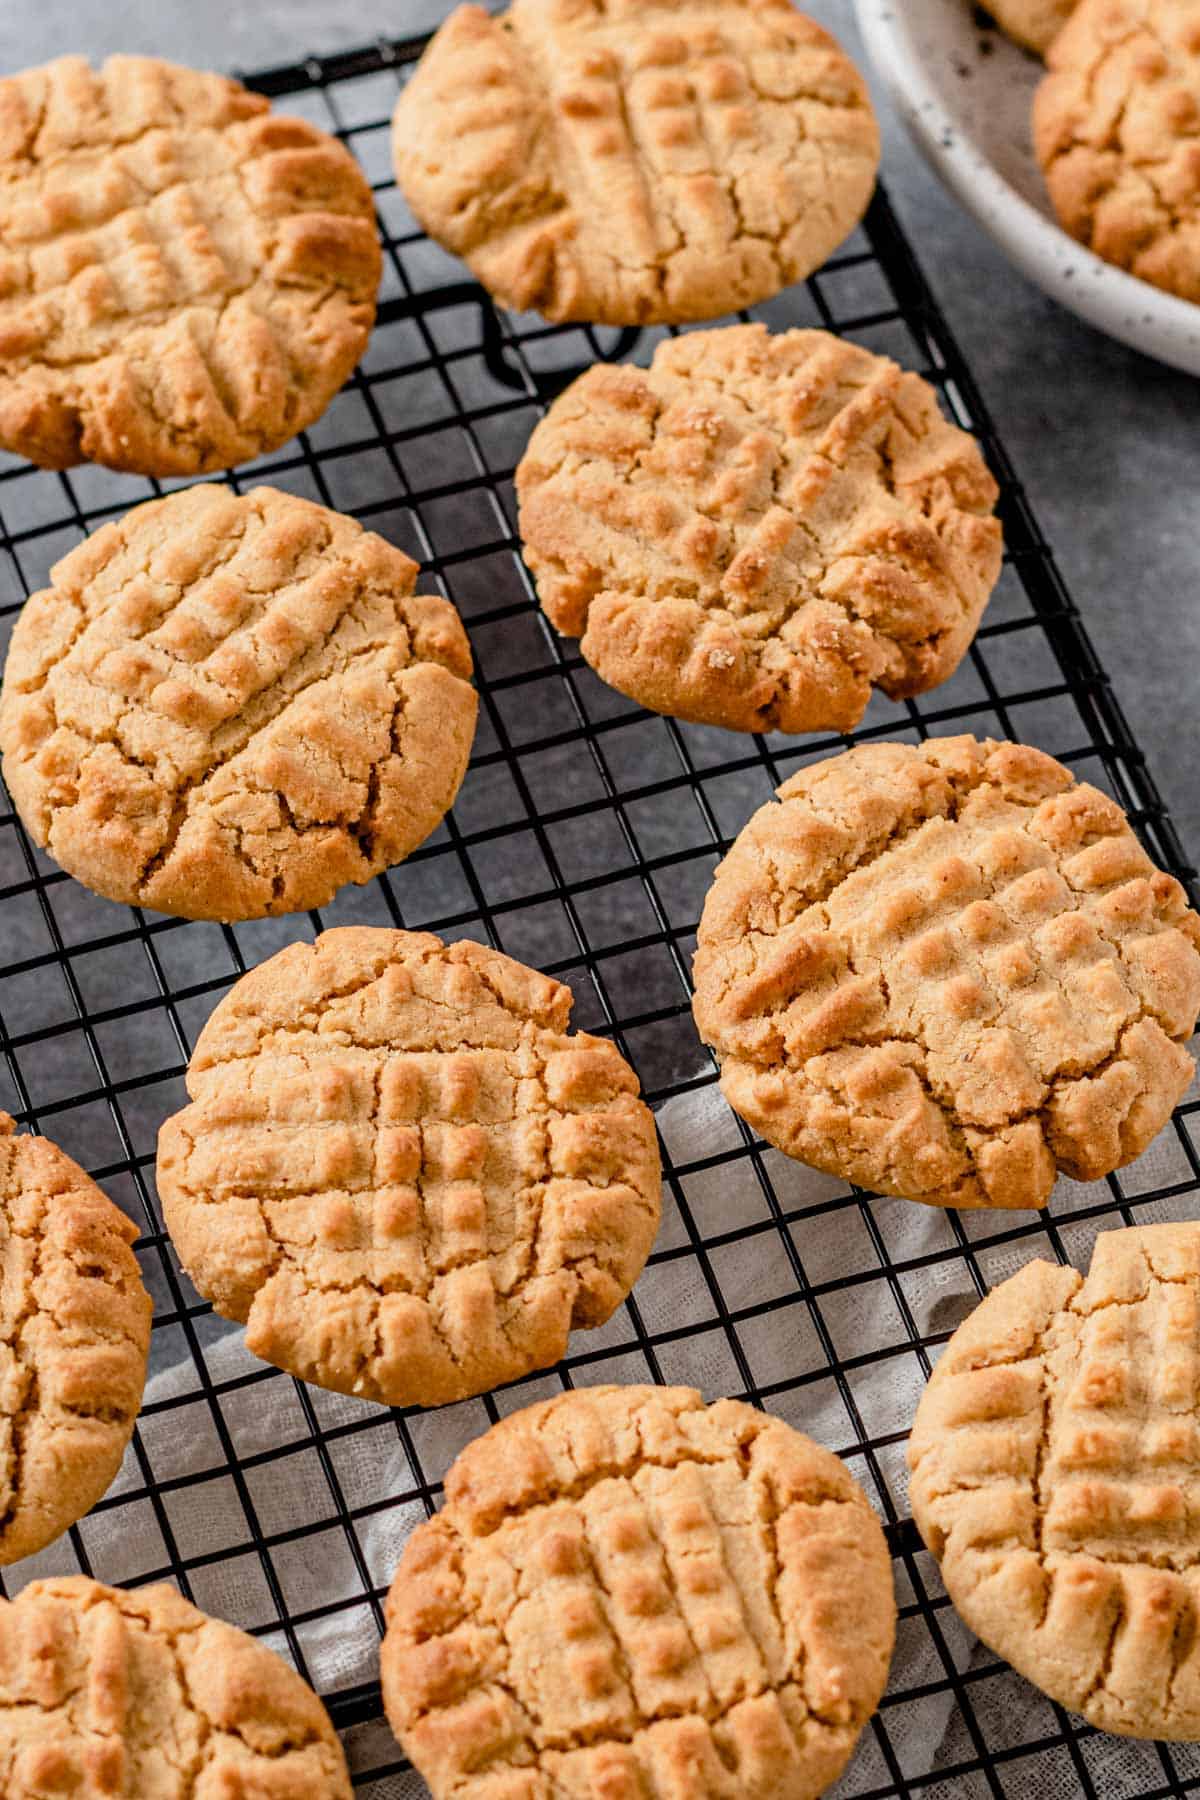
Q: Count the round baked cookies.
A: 12